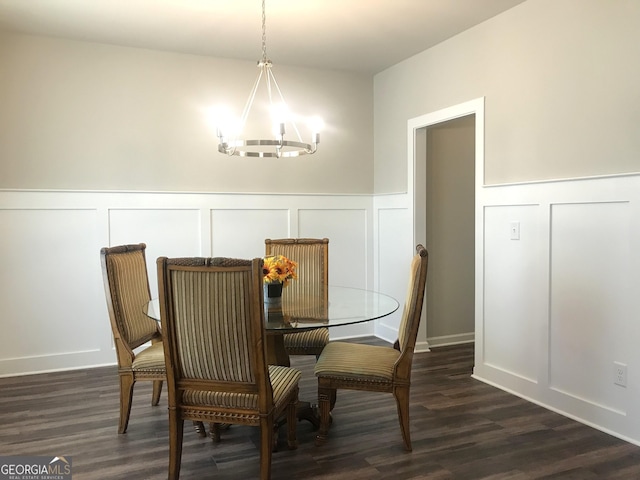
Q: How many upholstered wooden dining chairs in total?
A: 4